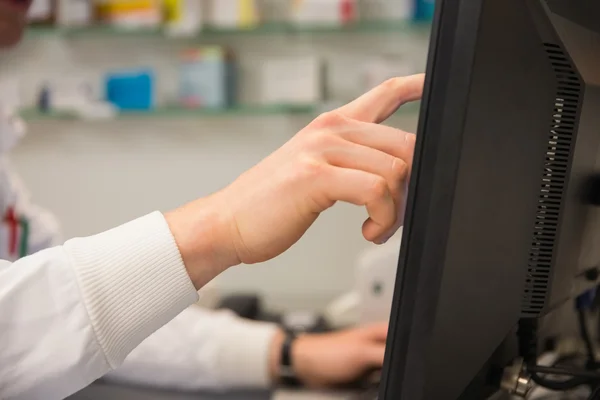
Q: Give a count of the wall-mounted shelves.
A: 2